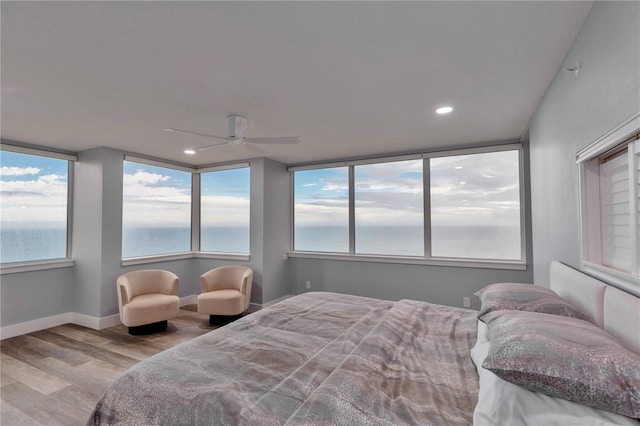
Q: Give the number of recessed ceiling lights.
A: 2